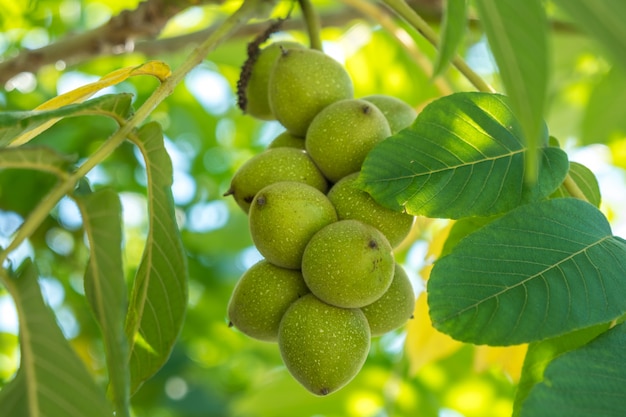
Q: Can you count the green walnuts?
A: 12